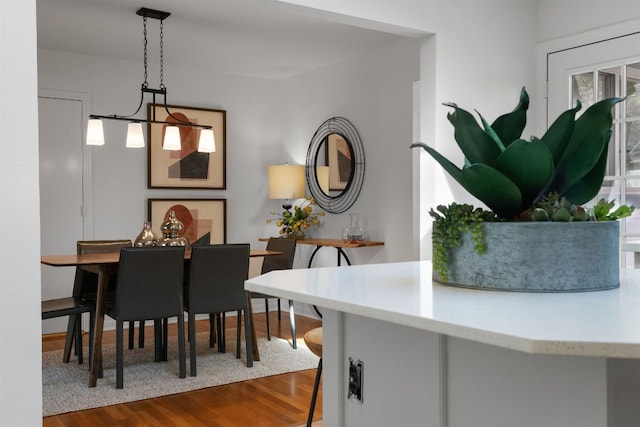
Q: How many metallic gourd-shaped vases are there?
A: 2